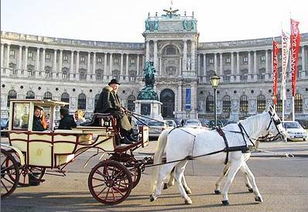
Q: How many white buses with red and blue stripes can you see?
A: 0